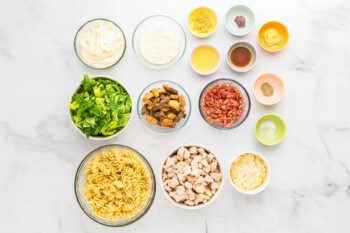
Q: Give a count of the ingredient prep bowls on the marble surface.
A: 15